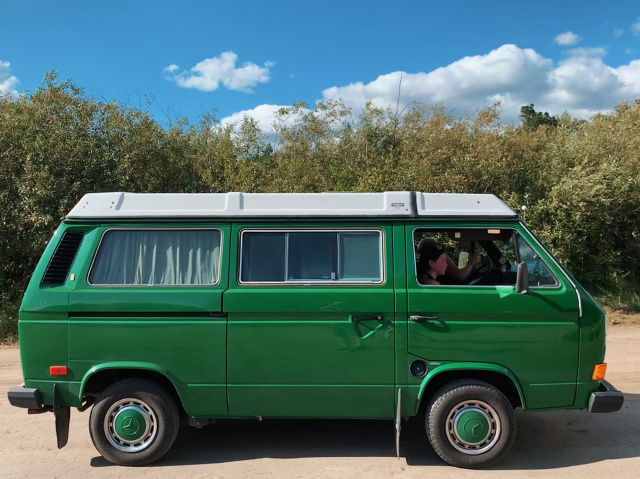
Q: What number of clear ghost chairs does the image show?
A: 0